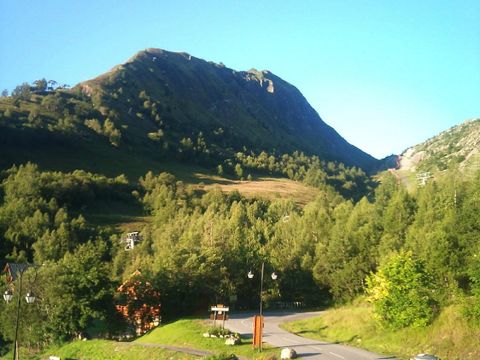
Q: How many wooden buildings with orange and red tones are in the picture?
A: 2